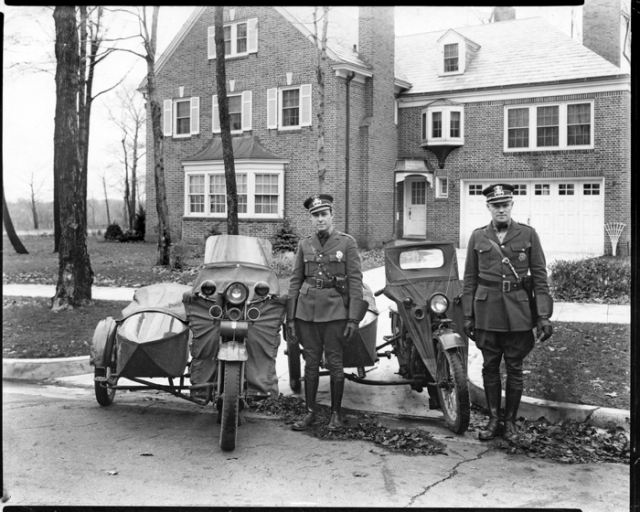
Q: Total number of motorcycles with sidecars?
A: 2